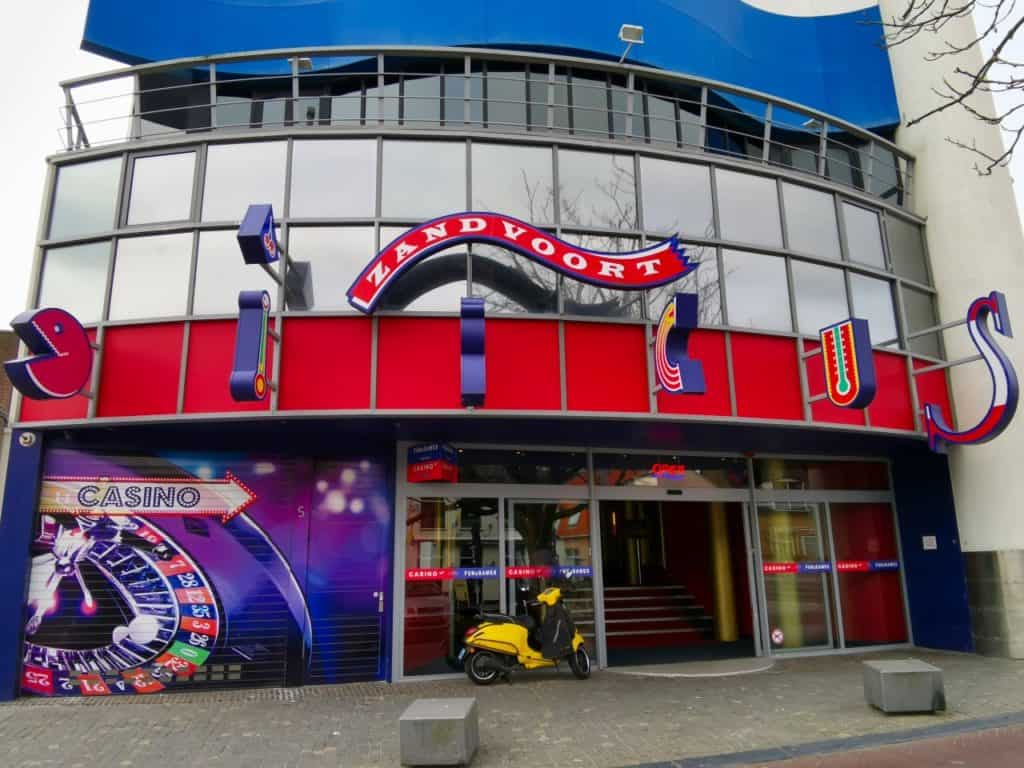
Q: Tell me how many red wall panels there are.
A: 12